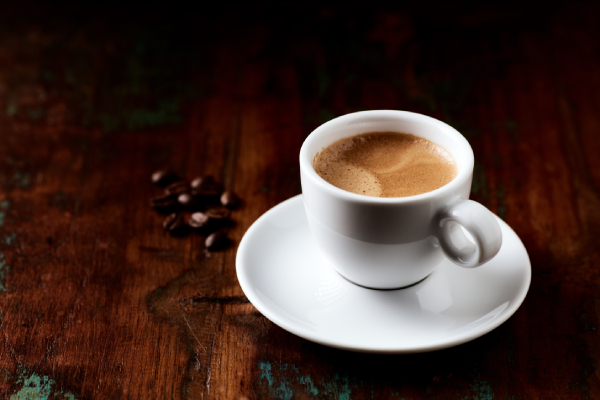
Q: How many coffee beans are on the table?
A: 11